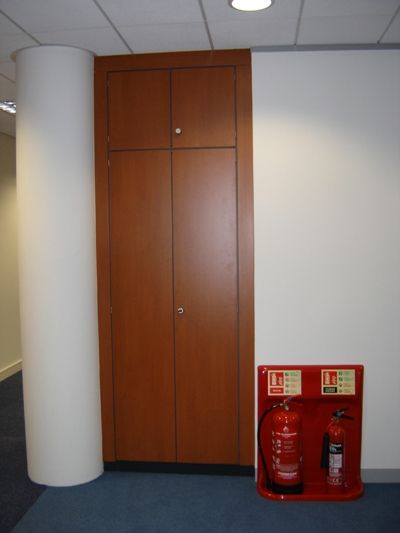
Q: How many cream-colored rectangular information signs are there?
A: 2